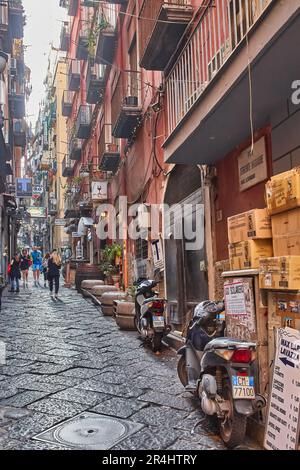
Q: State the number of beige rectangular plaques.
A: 1